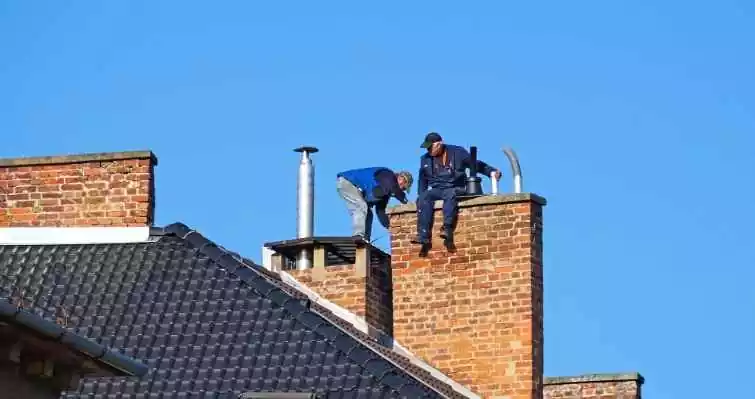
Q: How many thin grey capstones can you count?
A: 3